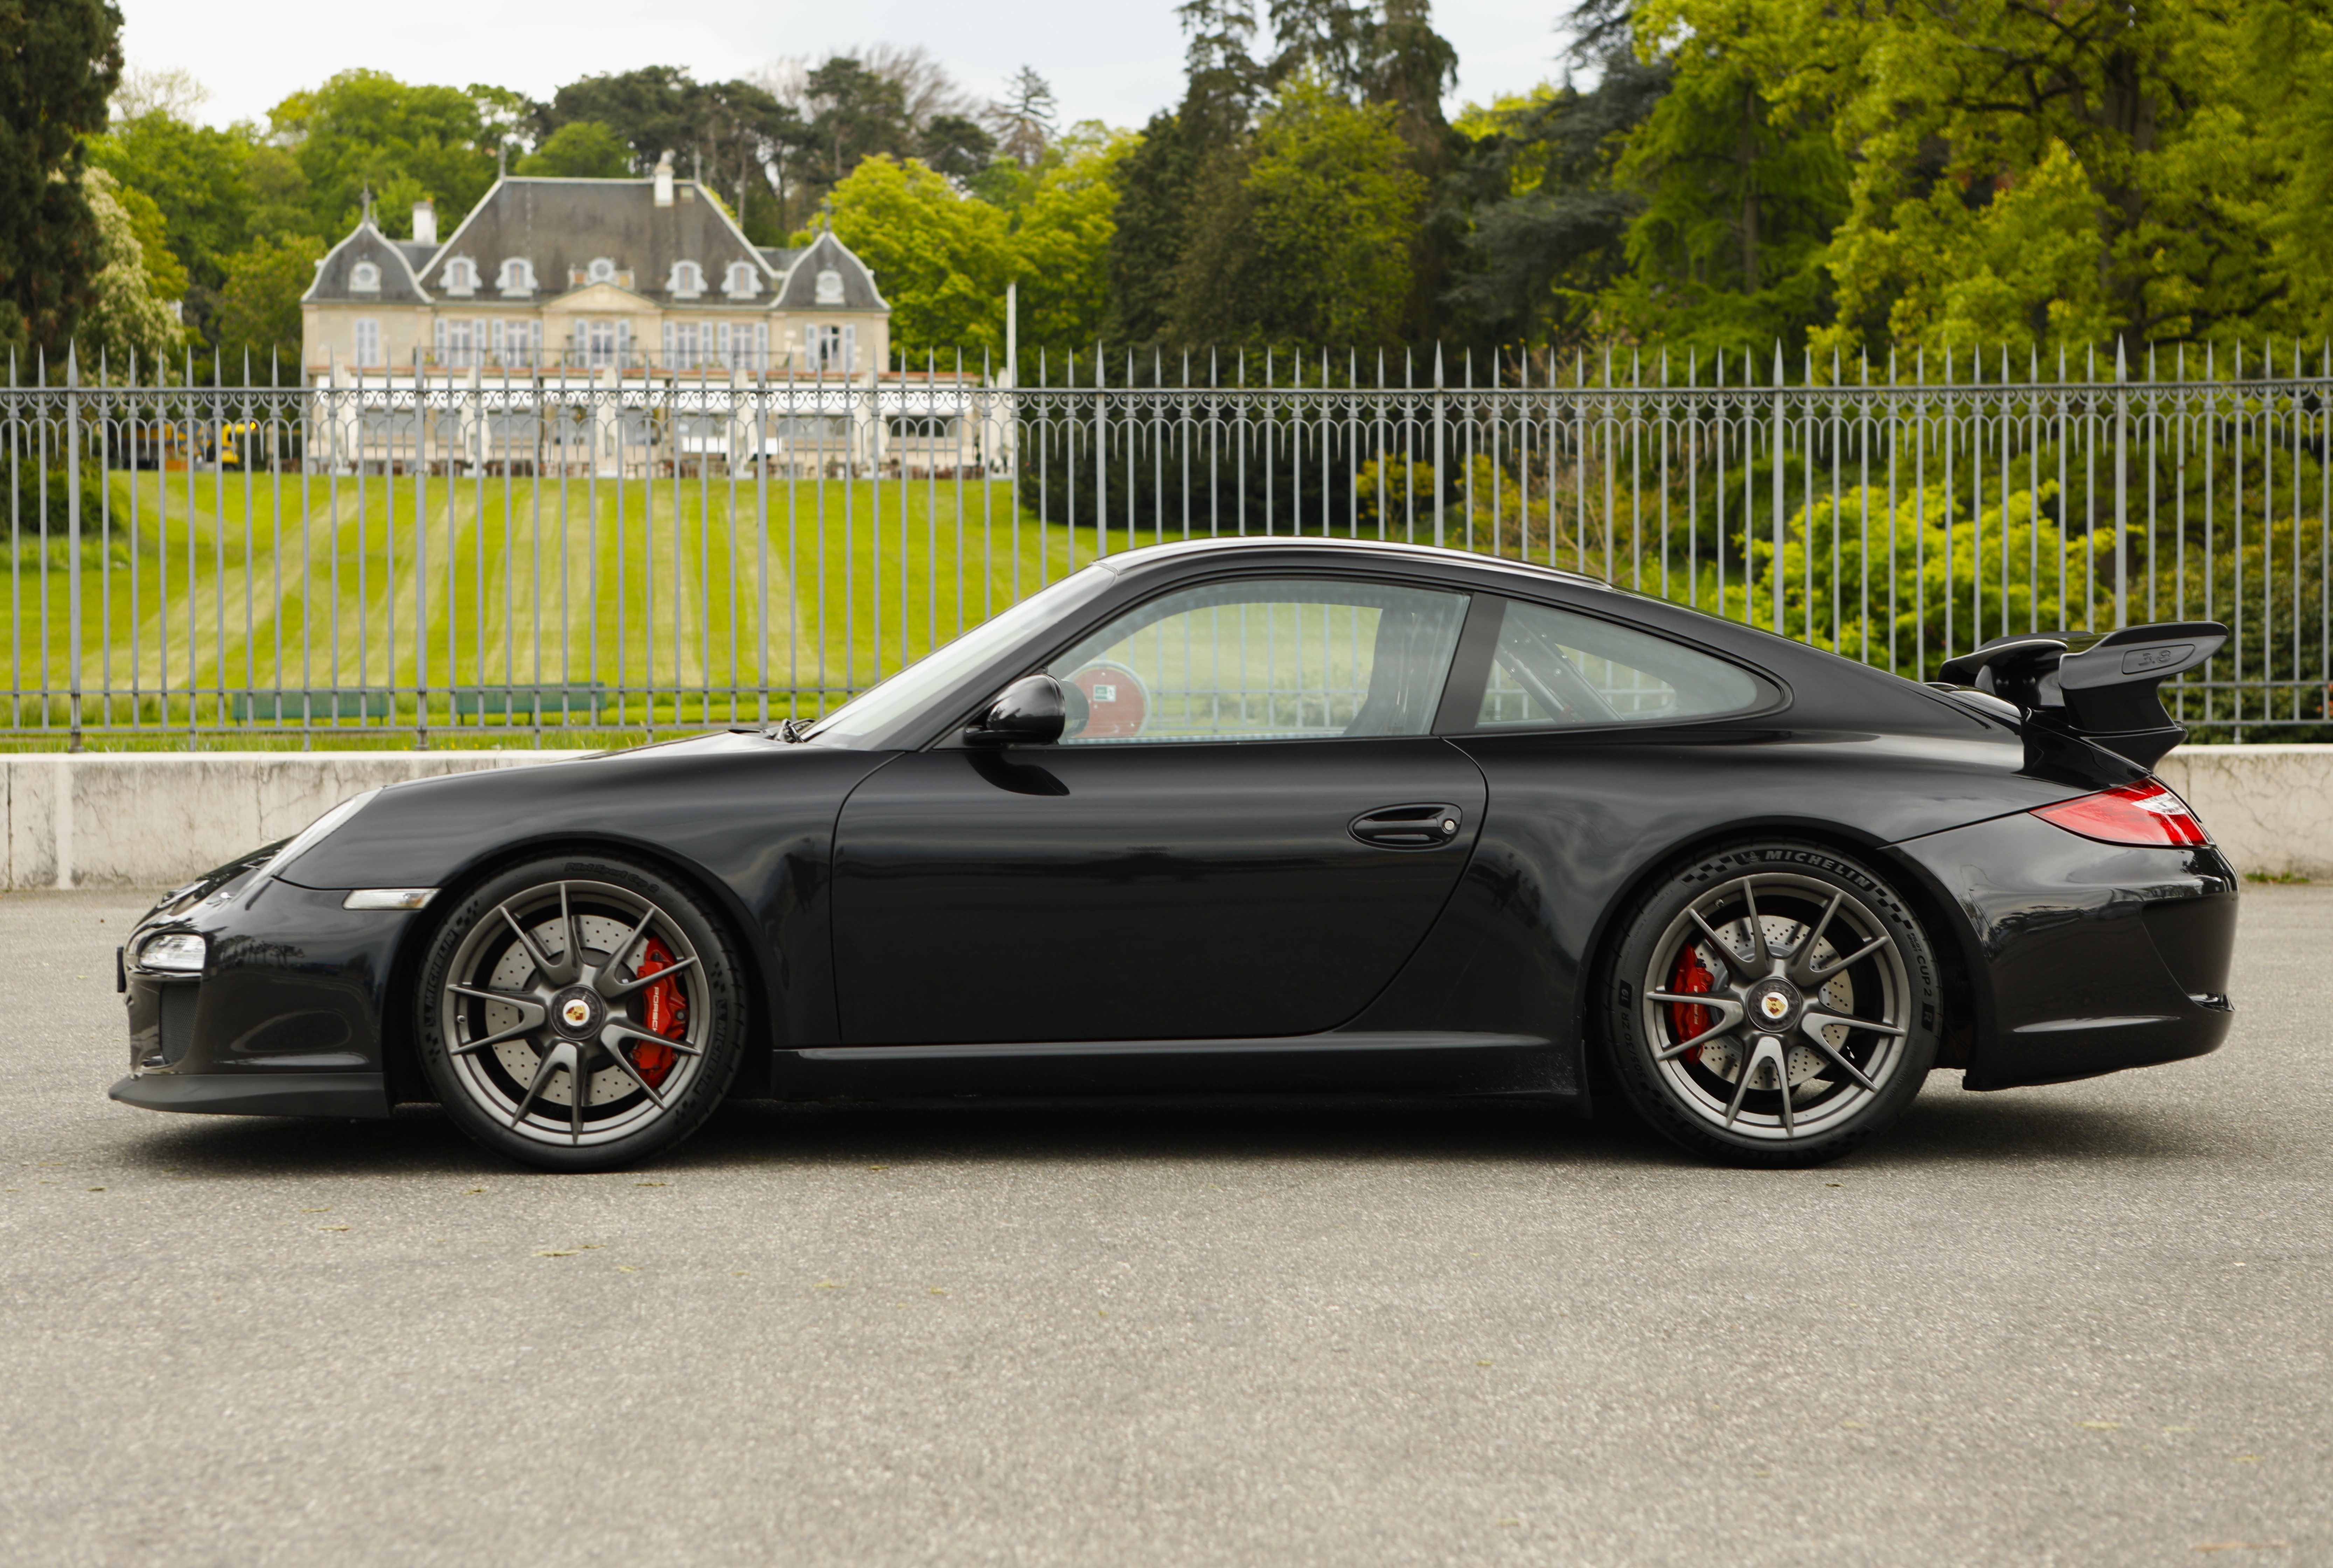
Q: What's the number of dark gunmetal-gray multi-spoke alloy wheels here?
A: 2